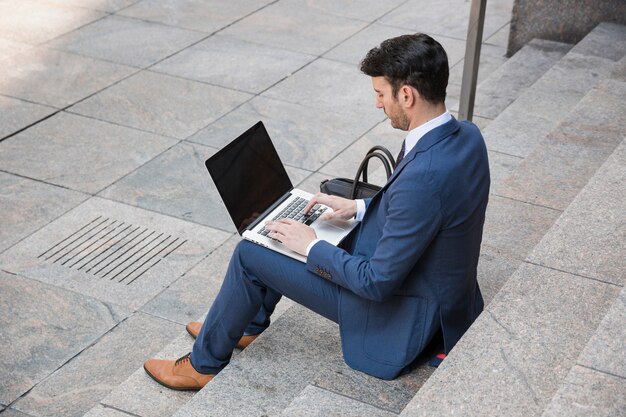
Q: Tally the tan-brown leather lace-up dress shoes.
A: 2